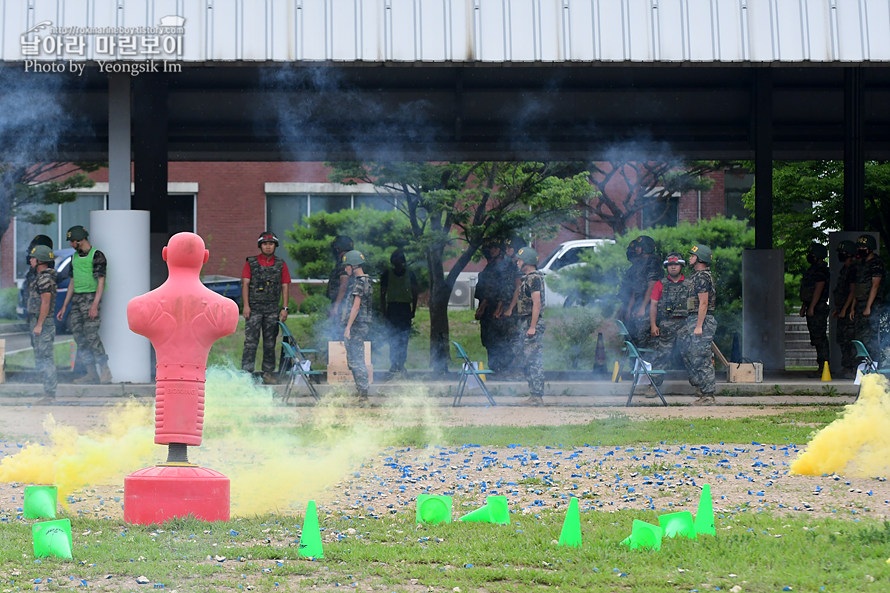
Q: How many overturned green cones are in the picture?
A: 6